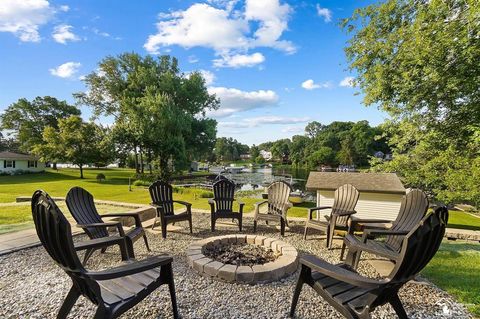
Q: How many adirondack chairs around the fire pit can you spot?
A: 8